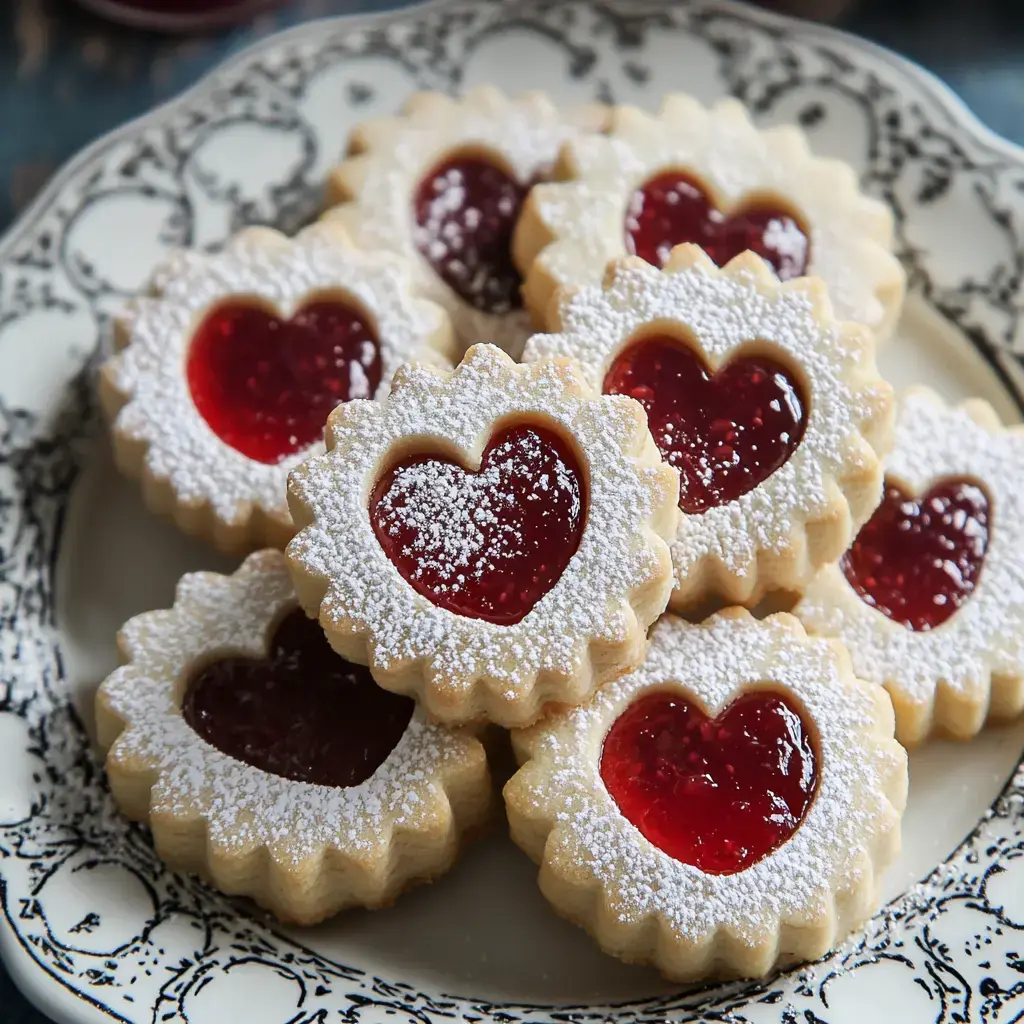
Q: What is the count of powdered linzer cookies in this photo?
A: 8